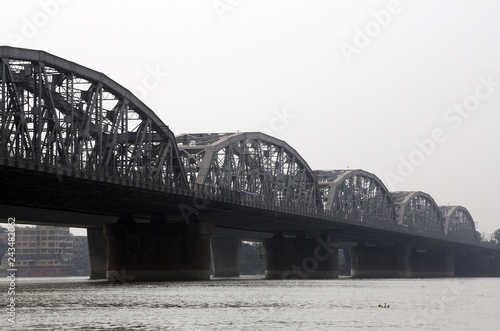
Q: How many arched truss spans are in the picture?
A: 5